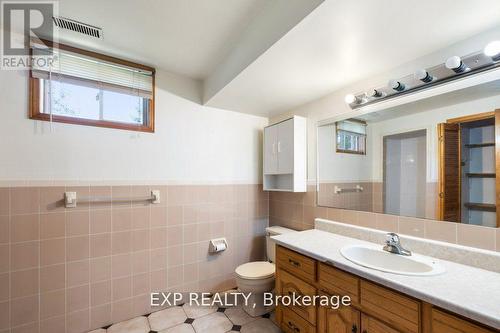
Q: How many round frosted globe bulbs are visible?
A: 6